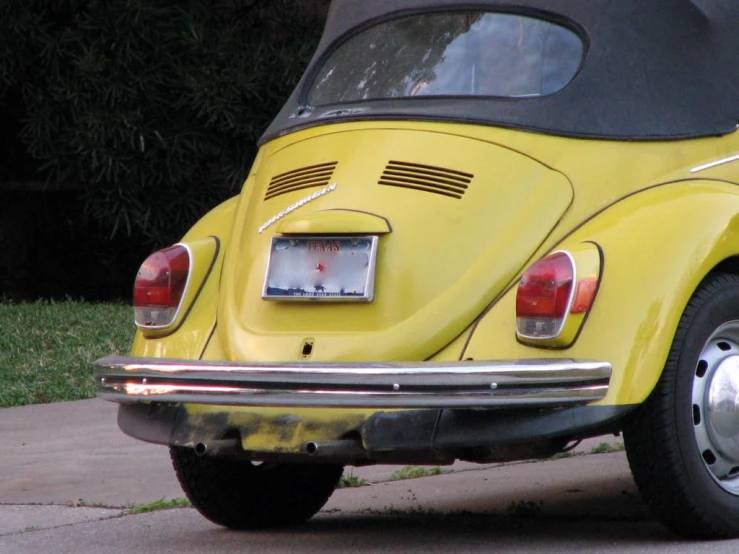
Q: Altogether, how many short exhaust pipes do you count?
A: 2